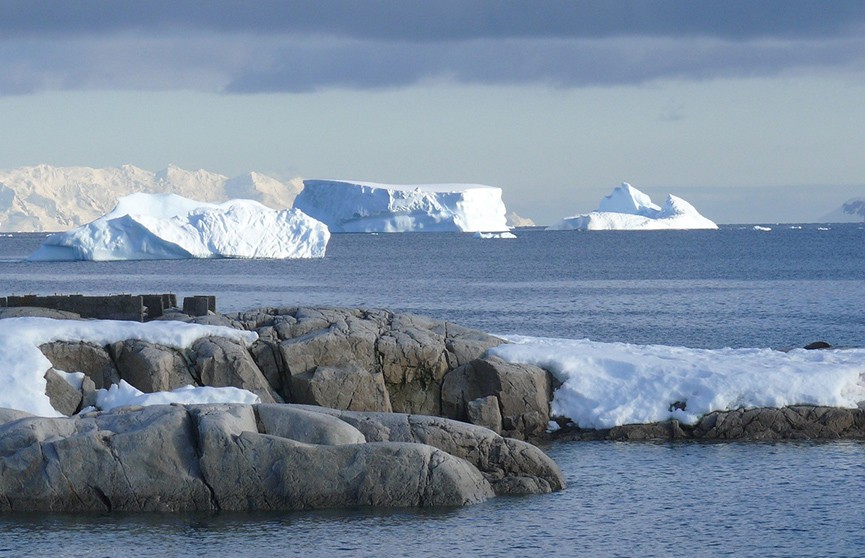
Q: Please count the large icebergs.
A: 3